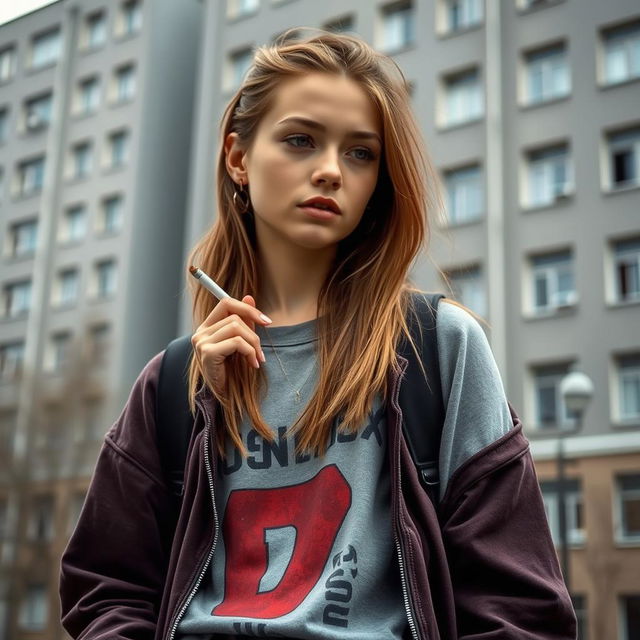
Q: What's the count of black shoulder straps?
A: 2